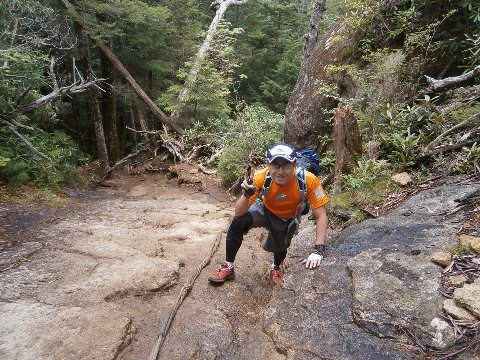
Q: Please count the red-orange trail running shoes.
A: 2